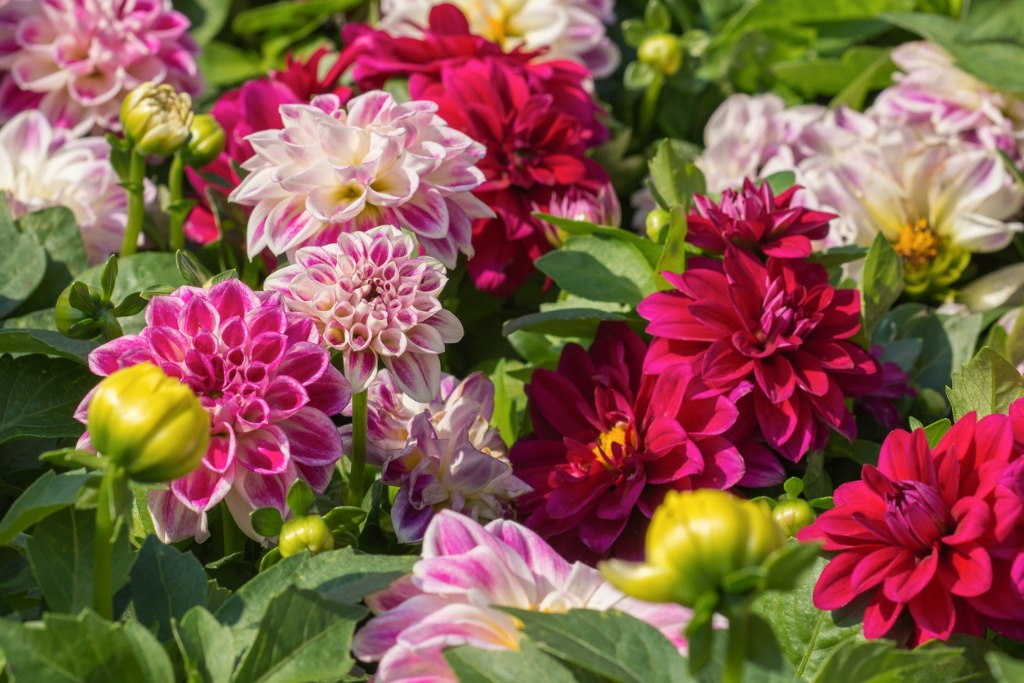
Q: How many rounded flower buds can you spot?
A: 9